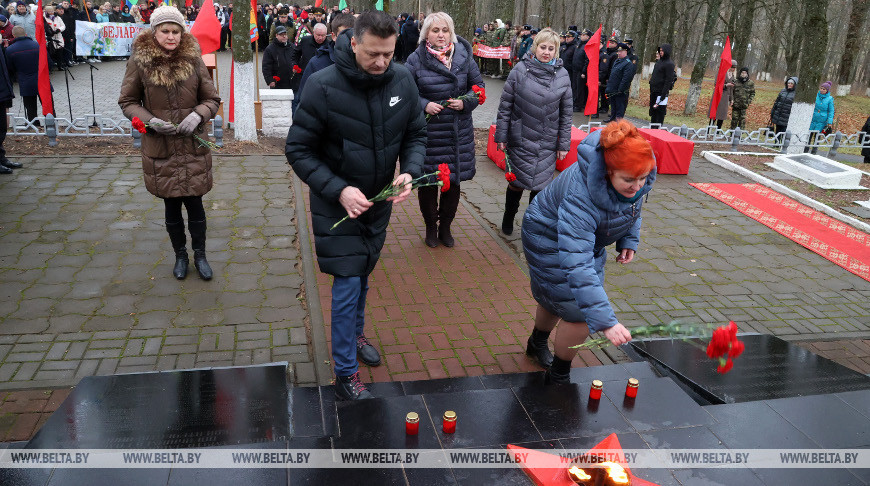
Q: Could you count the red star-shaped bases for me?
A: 1